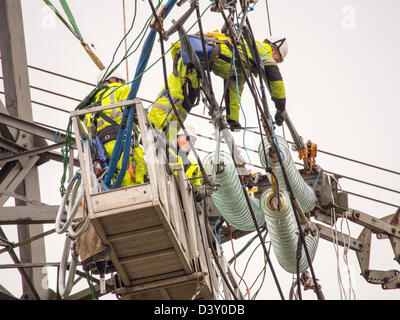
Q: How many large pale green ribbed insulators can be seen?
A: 3